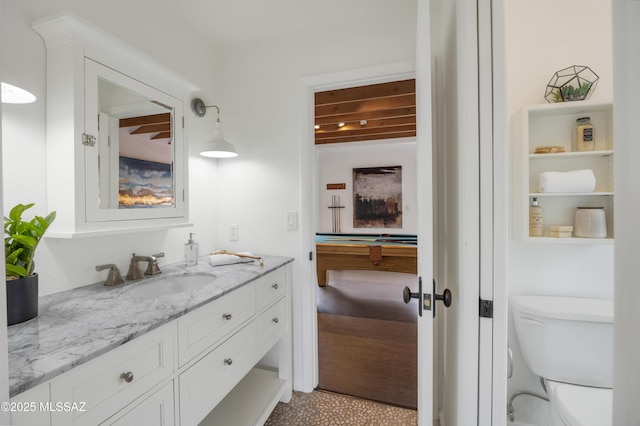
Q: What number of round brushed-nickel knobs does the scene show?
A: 5